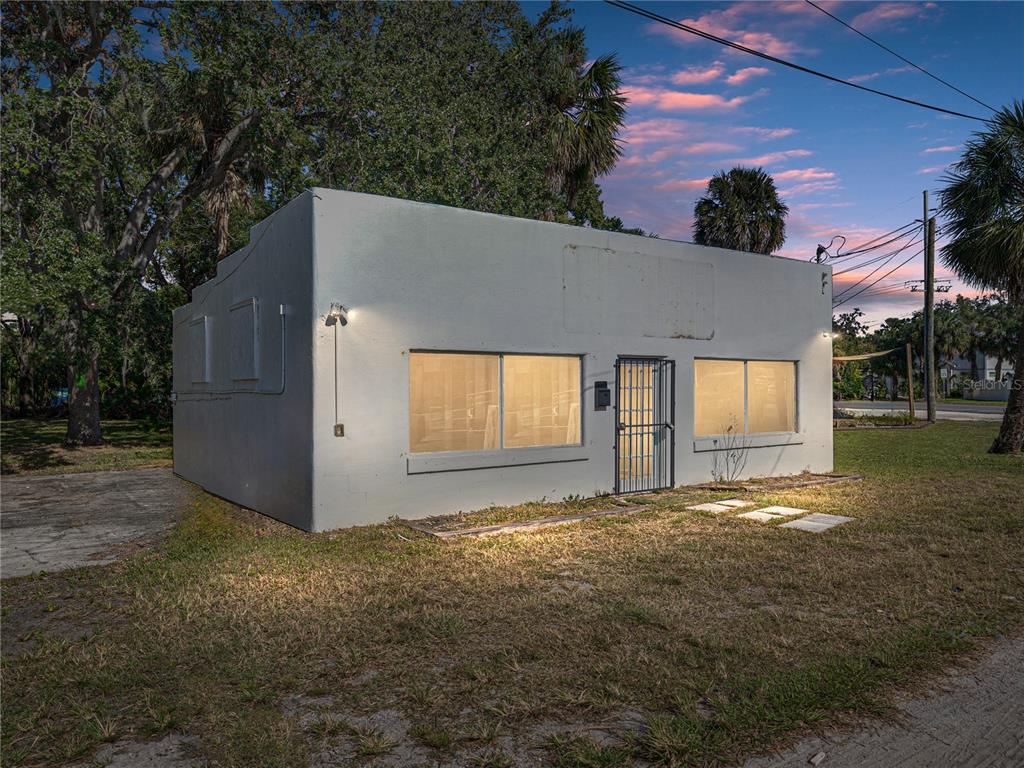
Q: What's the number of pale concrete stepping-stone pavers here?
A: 6